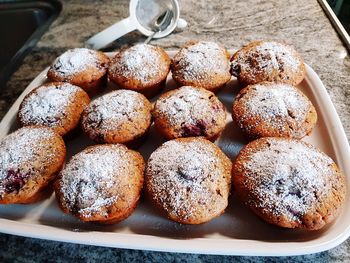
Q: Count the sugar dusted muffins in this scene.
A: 12